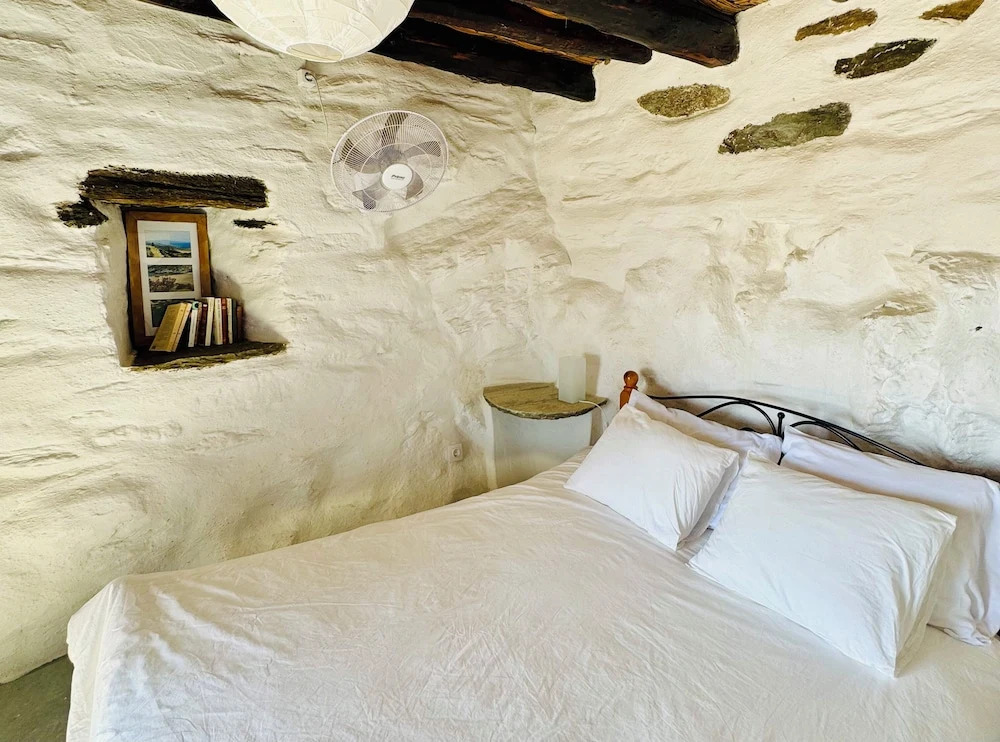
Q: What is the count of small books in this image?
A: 11